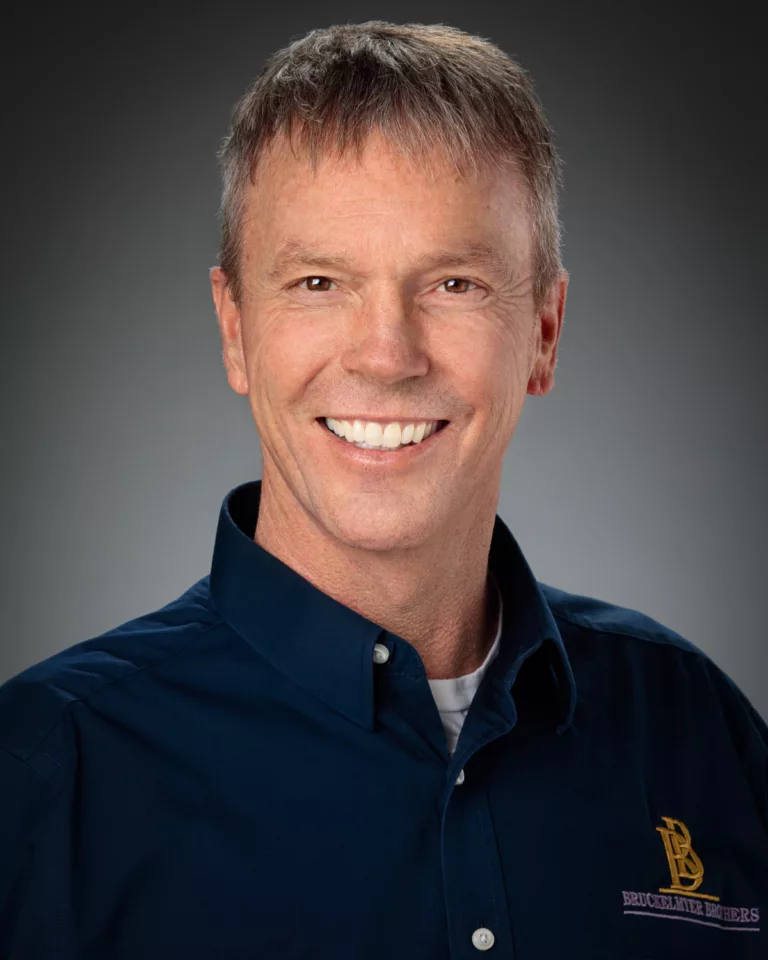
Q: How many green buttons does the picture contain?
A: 0